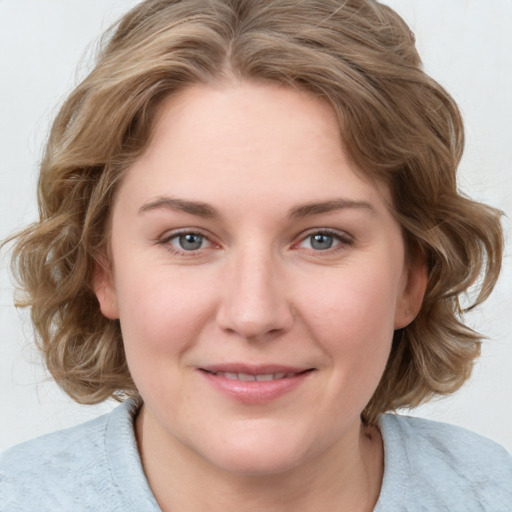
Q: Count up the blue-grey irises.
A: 2